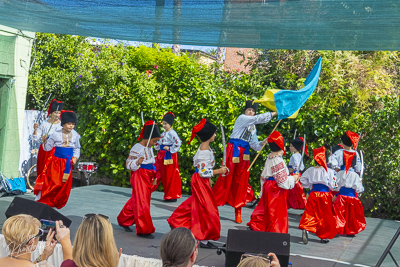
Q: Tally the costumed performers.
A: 12